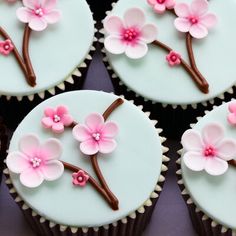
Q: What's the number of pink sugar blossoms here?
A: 13